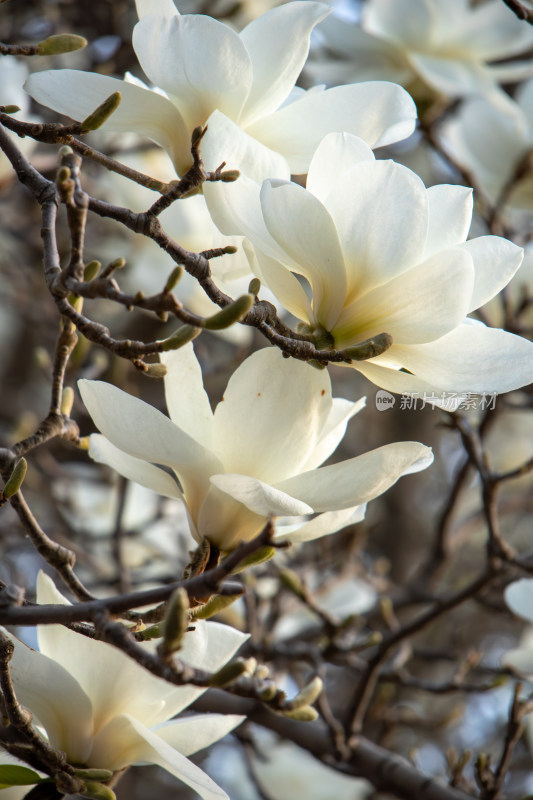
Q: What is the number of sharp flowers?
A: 4